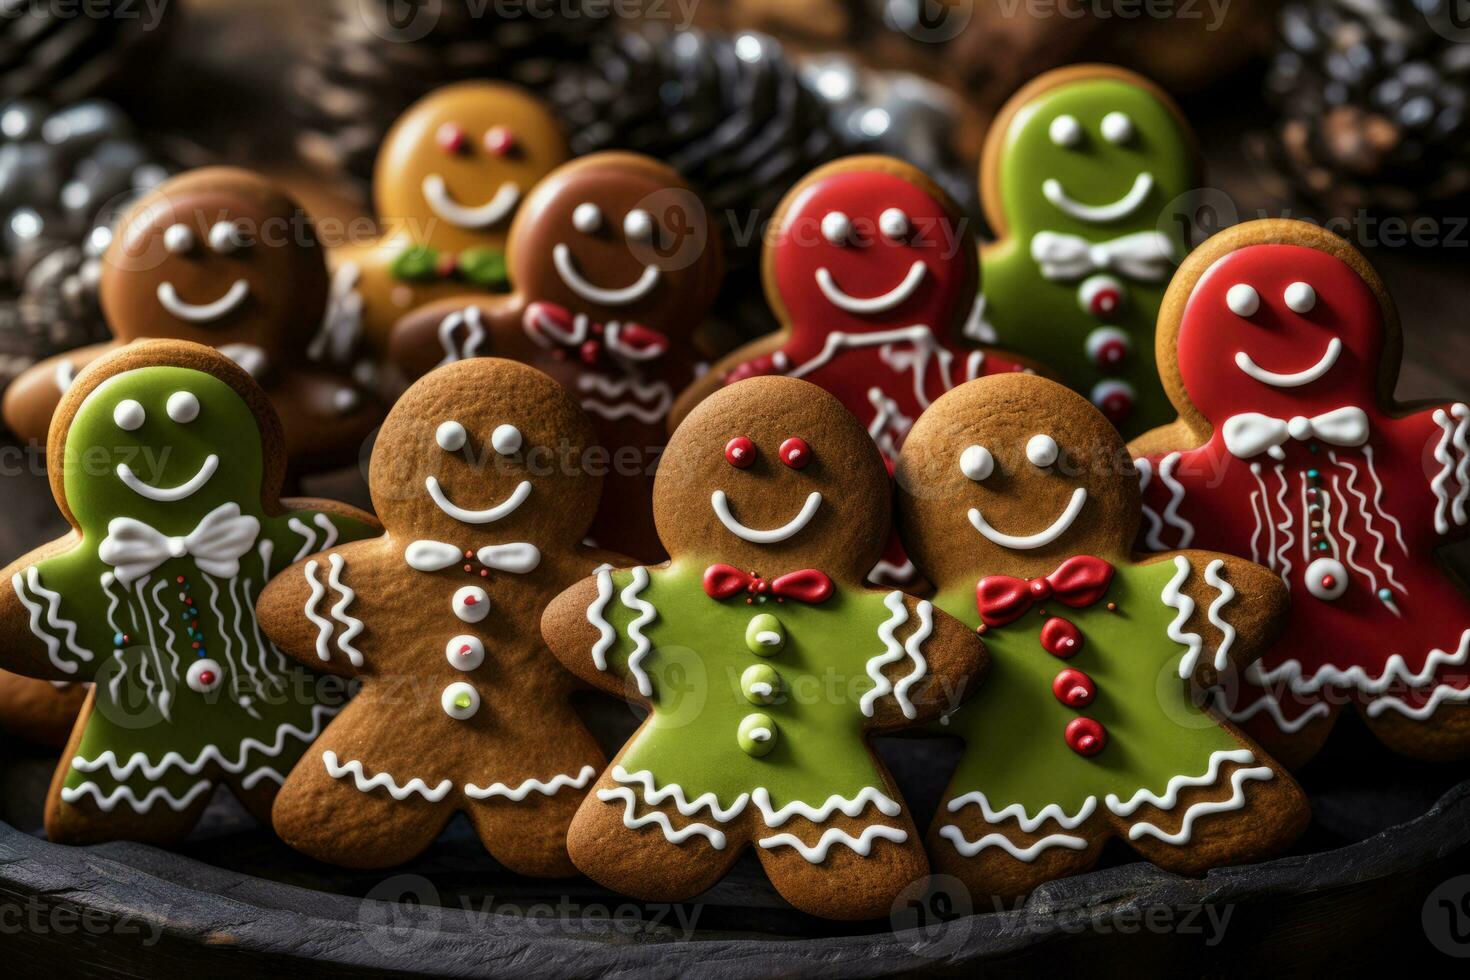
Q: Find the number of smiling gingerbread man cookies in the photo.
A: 10